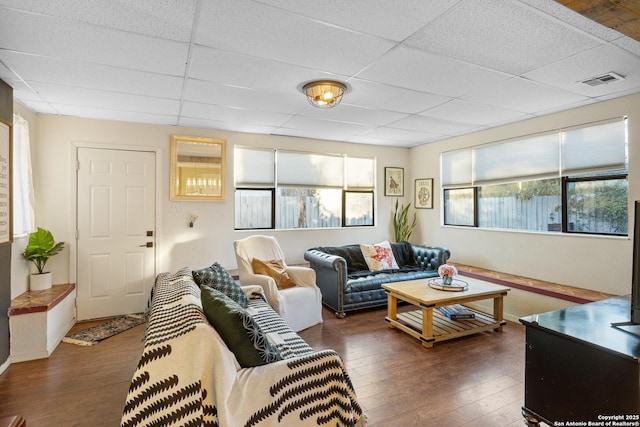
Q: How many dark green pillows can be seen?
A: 2